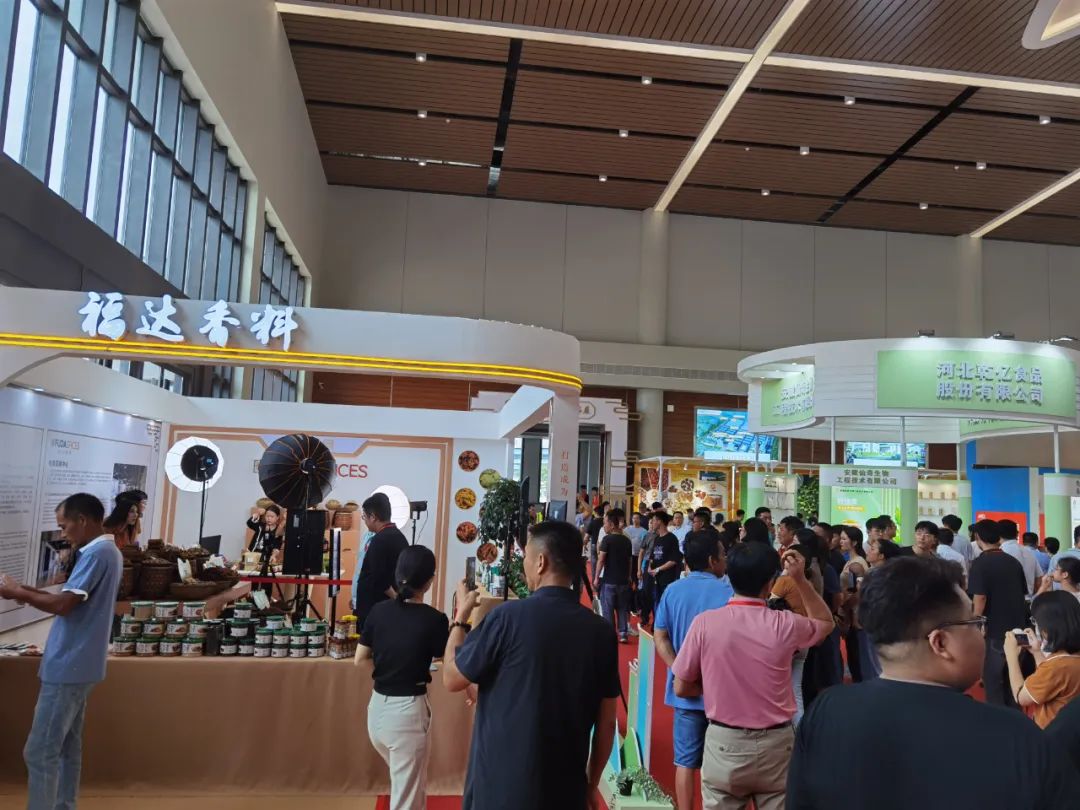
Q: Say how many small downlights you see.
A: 12